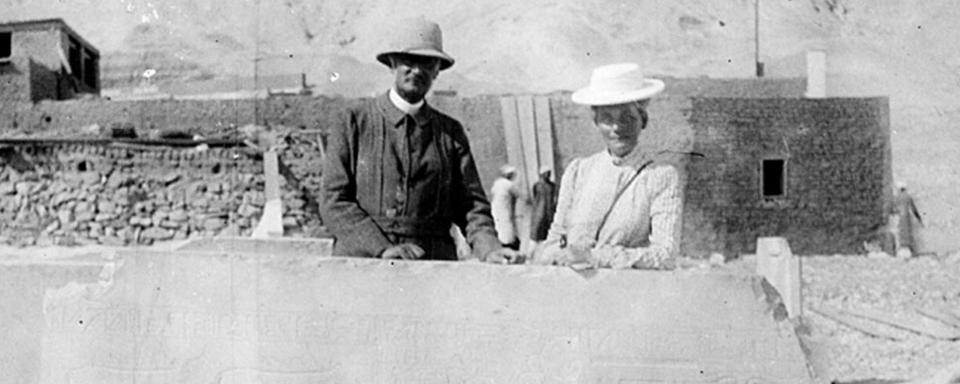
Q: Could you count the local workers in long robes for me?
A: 3